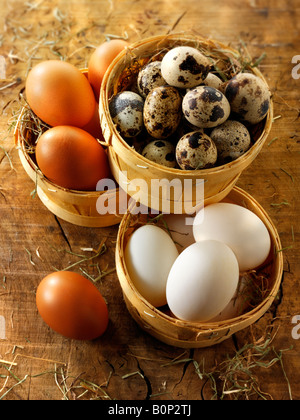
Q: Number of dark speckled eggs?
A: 10